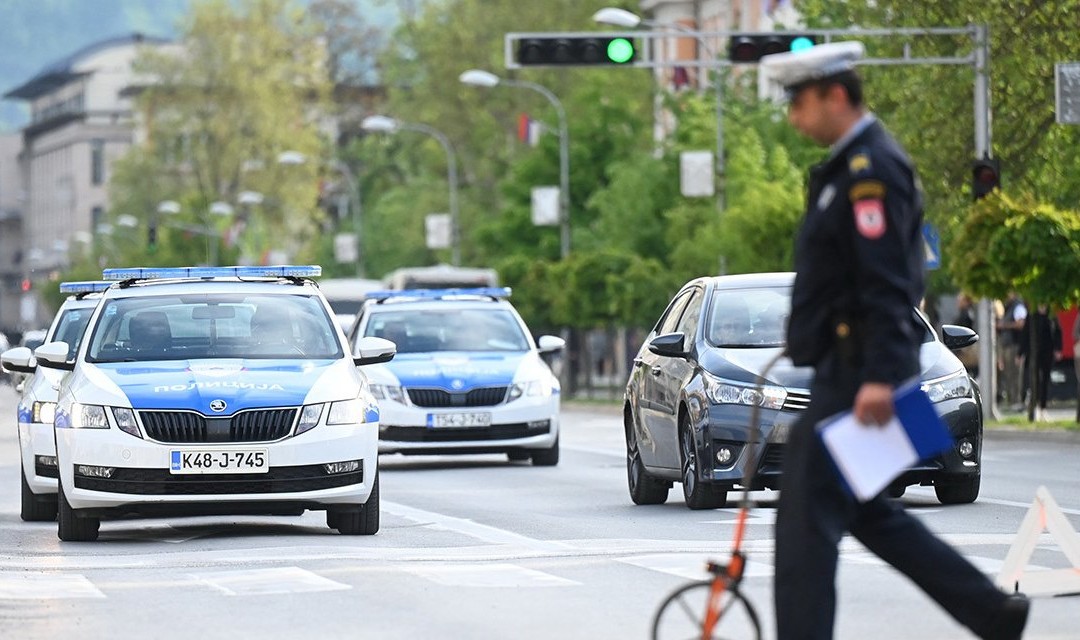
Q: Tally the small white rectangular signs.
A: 4